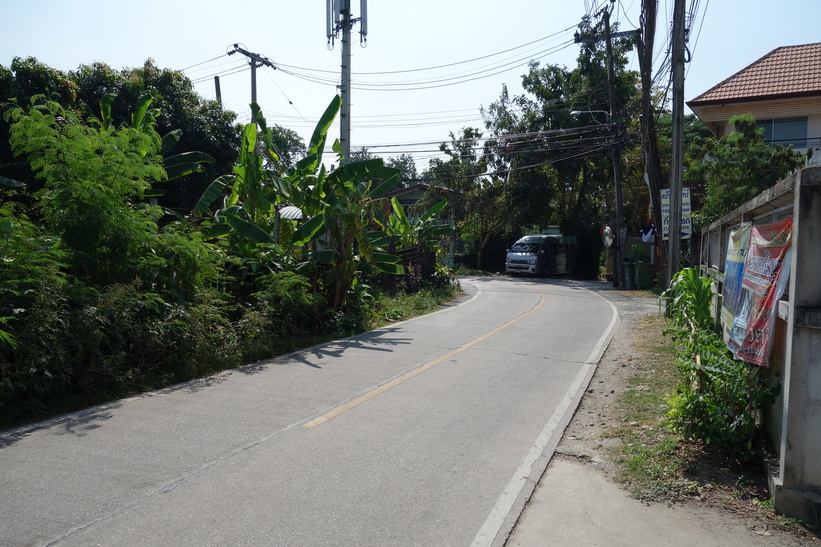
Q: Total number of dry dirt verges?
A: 1